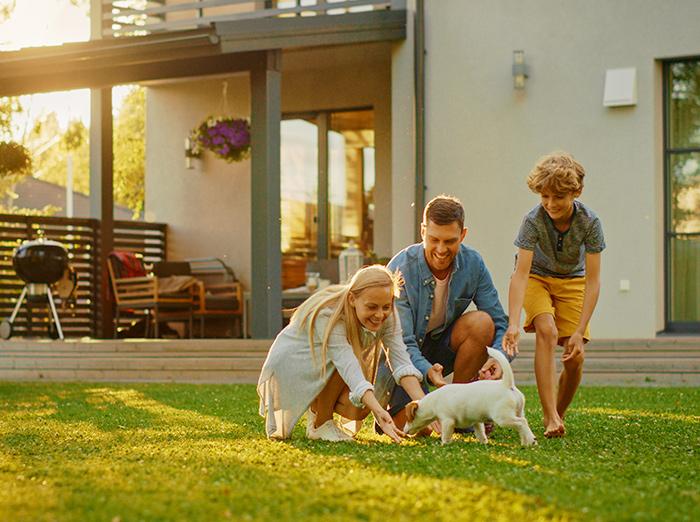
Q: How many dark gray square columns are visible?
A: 2